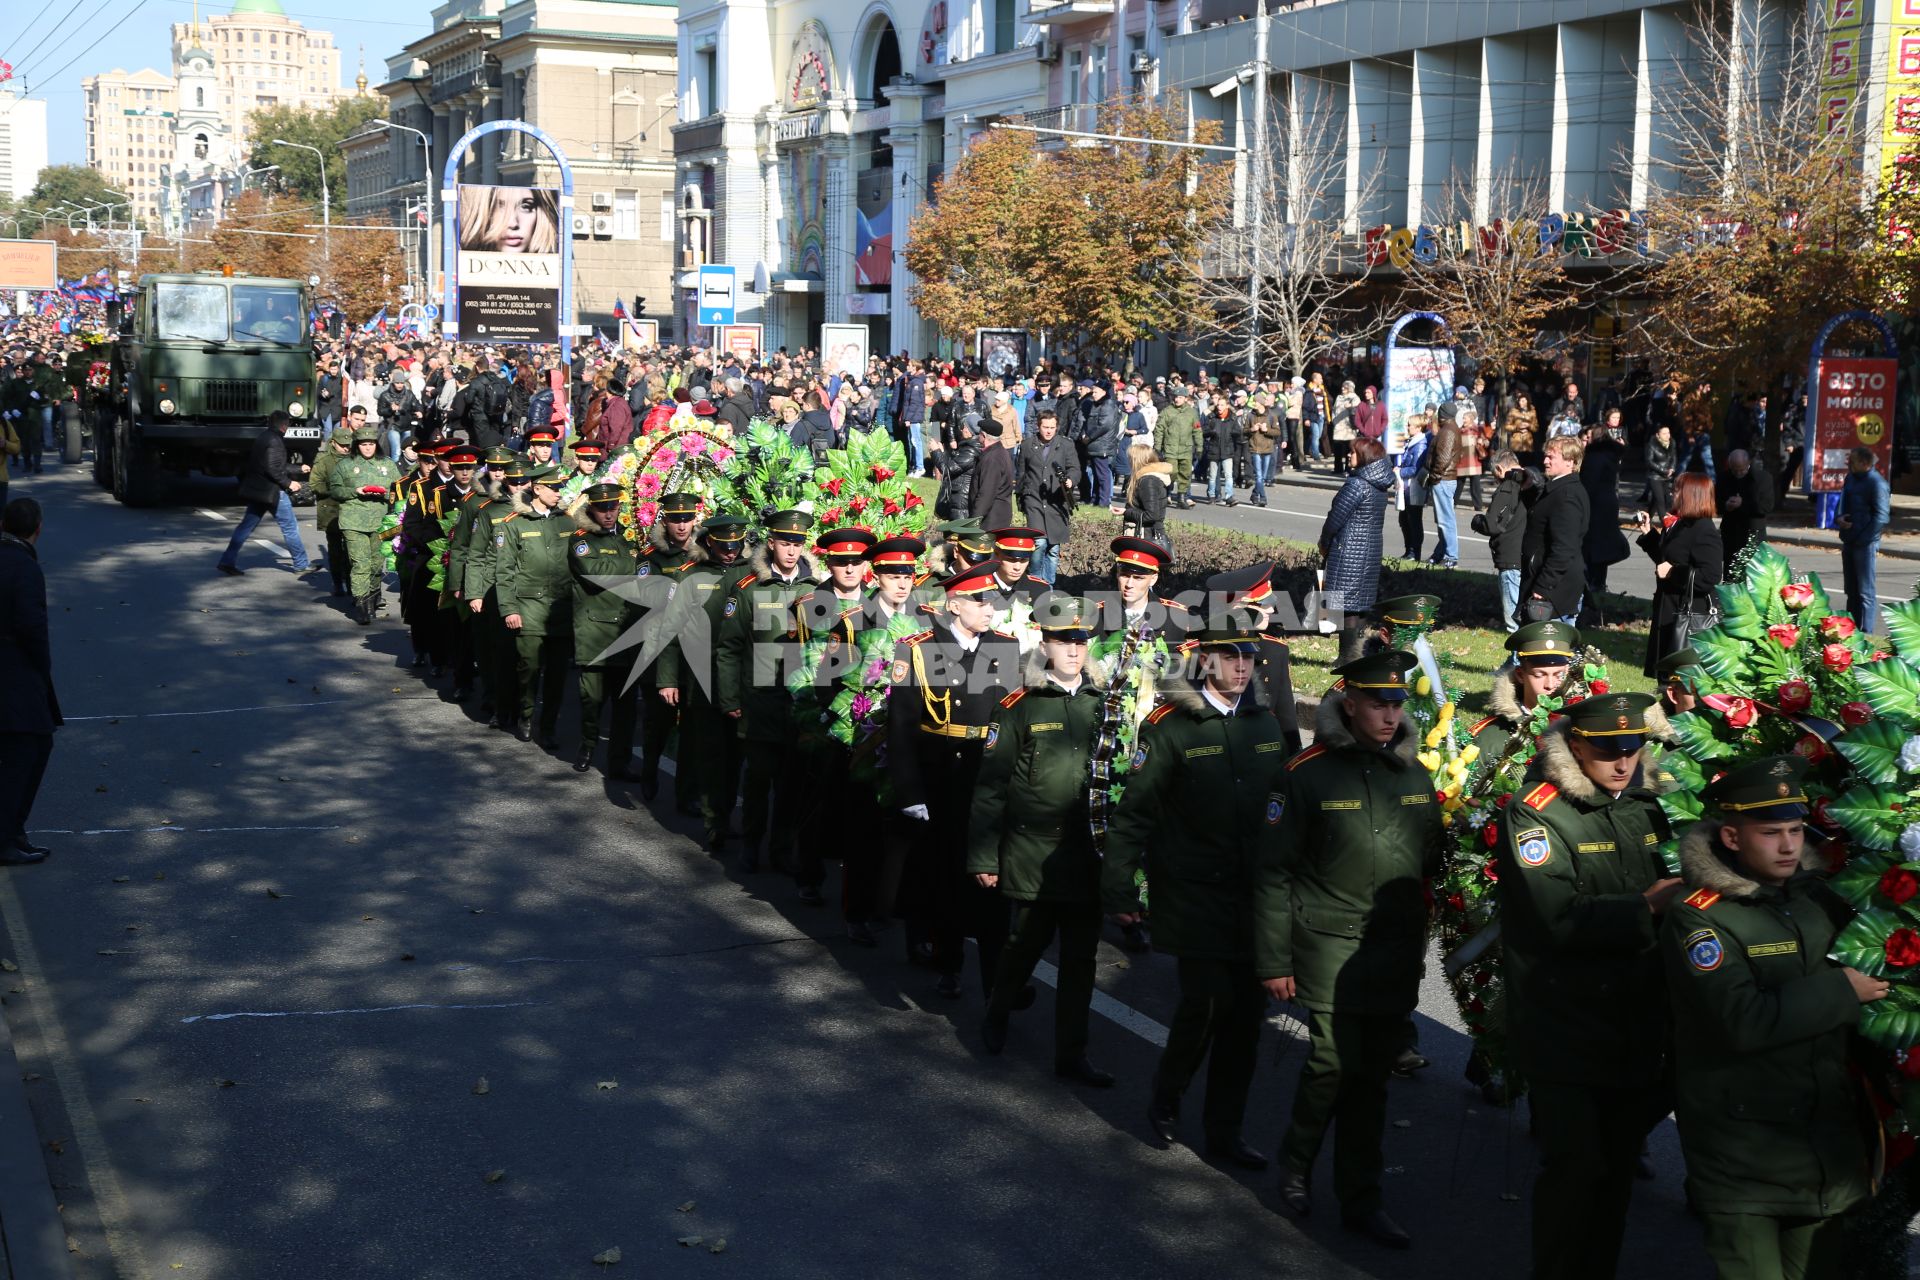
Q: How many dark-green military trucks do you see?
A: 1